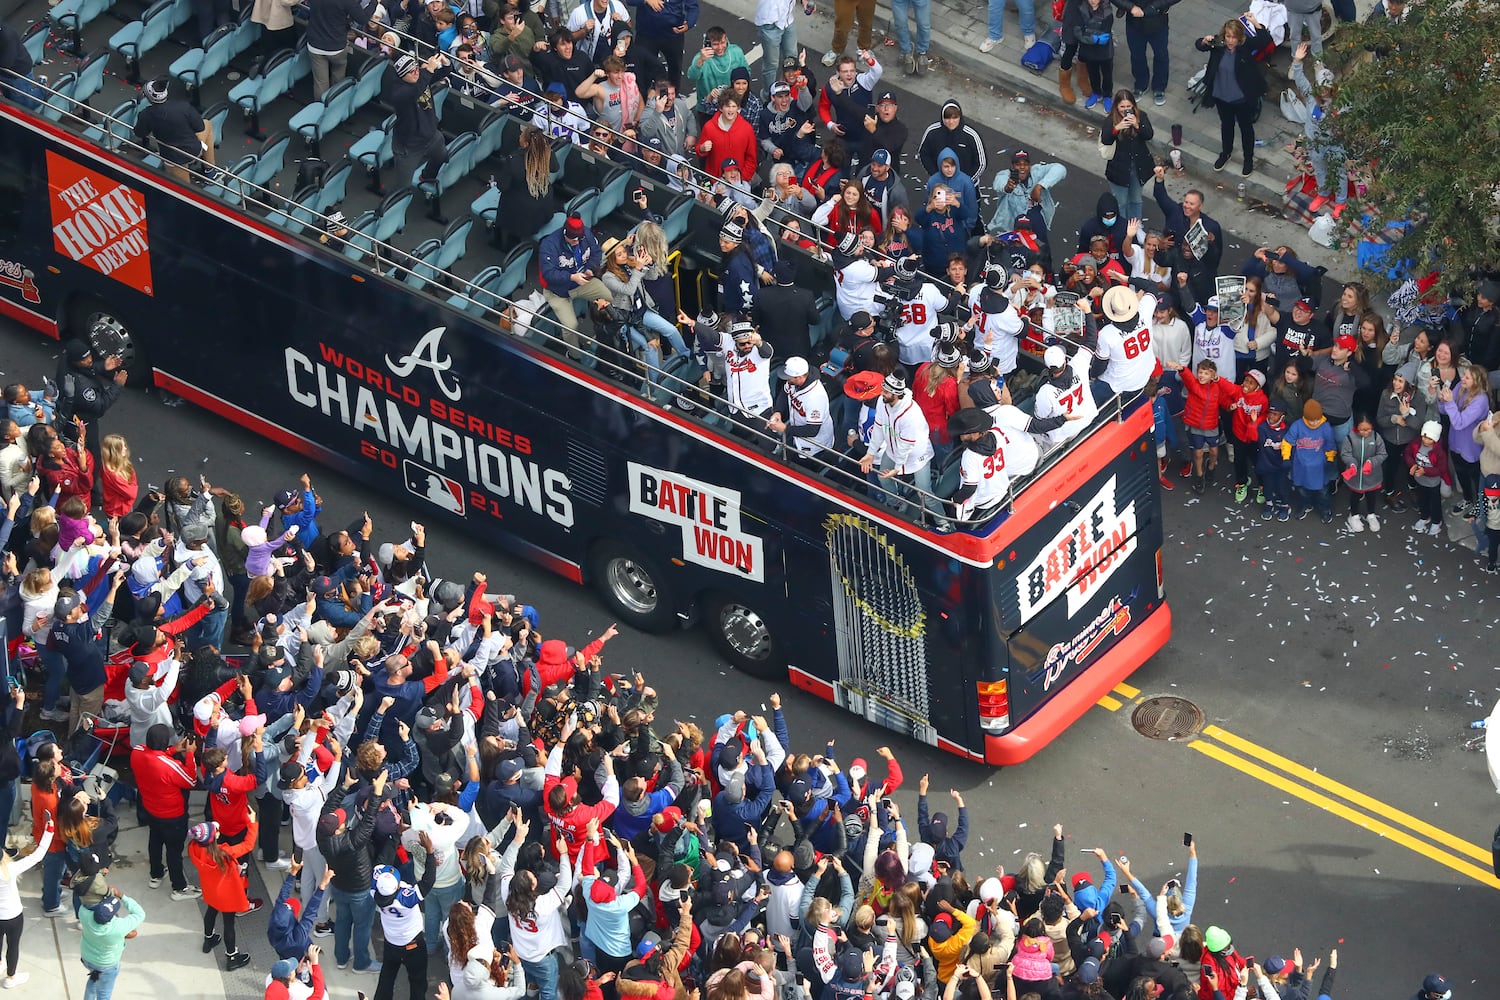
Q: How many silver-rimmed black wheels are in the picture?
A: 3